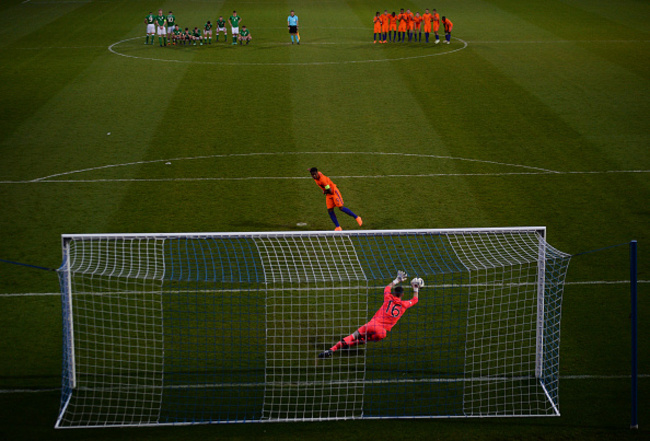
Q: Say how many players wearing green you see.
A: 10